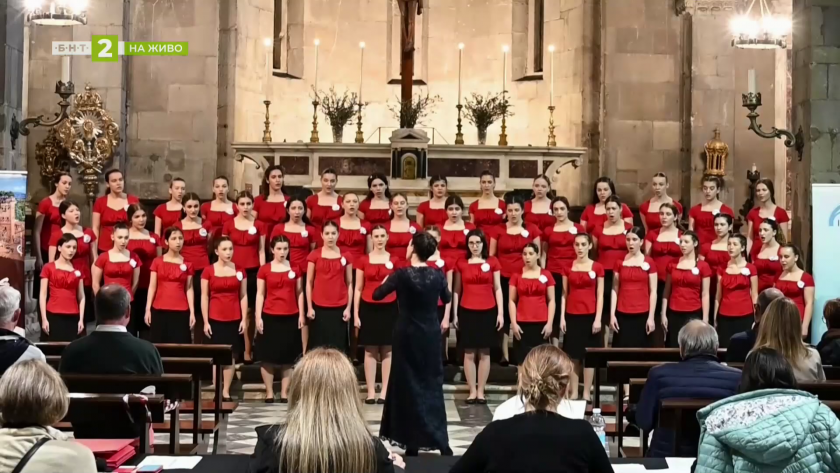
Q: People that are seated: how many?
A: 10